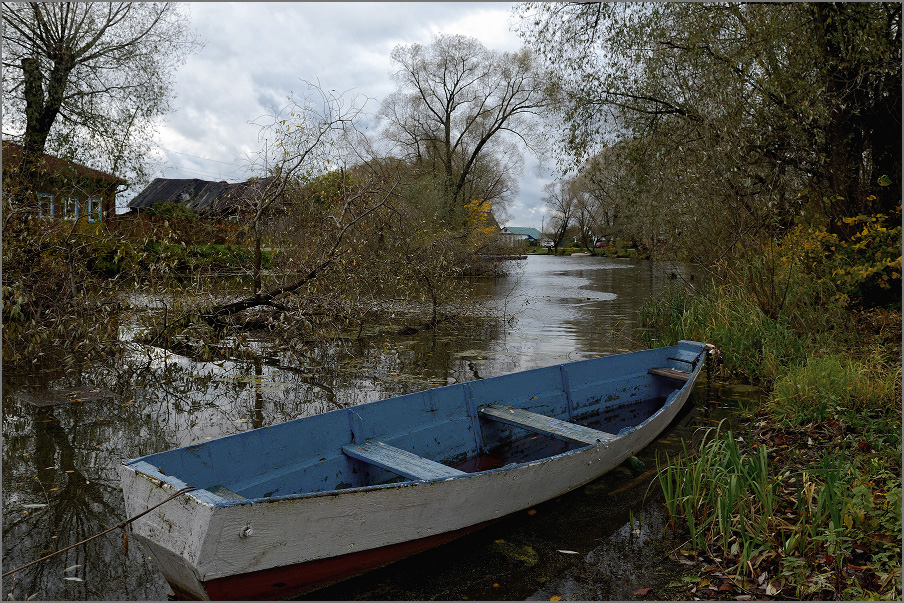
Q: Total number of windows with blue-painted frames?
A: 3